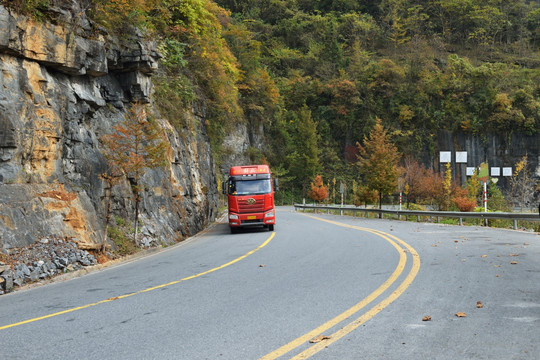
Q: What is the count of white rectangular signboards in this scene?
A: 5